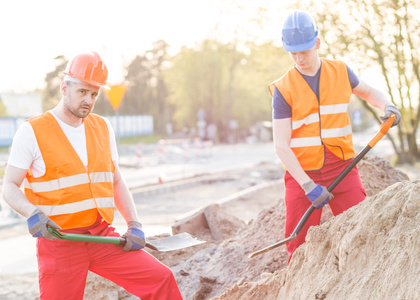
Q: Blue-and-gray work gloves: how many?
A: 4